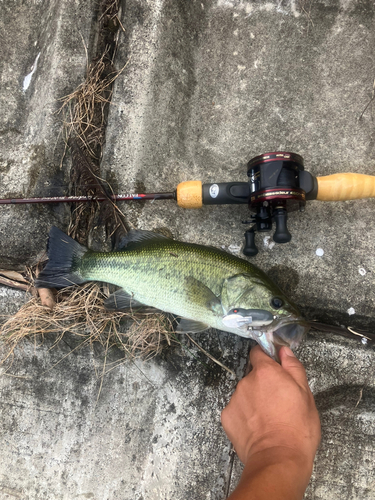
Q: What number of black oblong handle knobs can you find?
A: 2